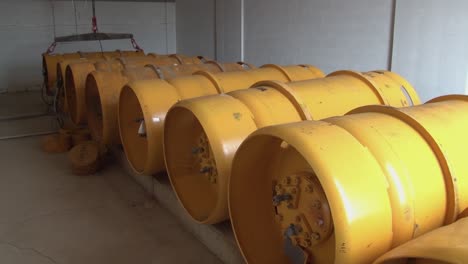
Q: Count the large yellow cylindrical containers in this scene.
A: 8